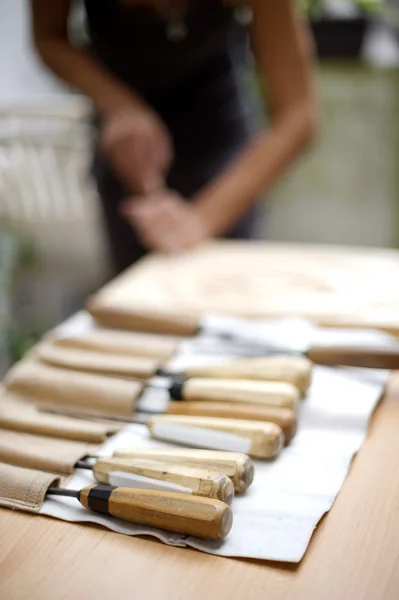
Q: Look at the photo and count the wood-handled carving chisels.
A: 8